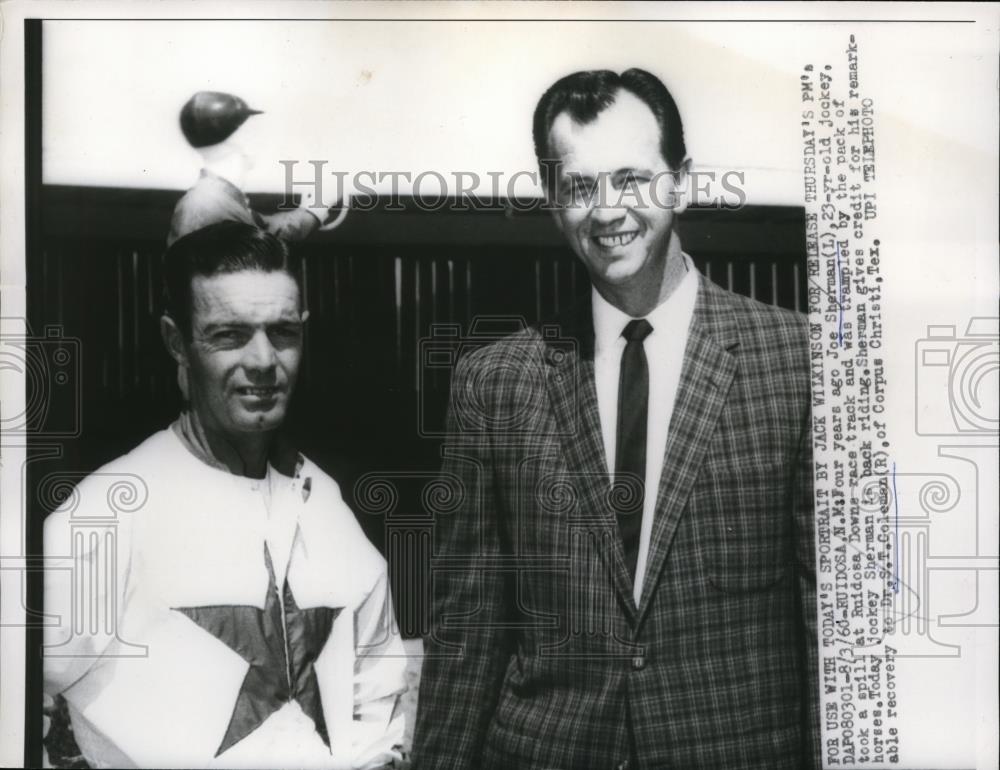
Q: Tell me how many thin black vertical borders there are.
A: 1